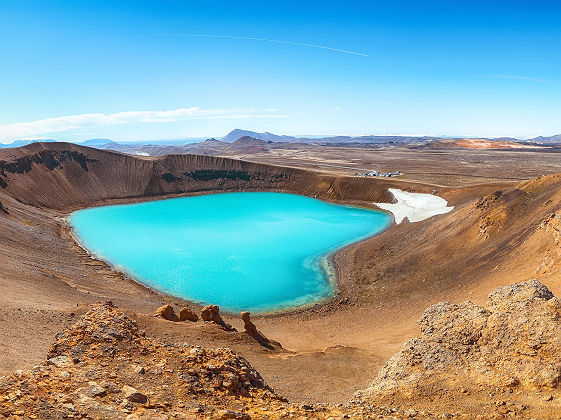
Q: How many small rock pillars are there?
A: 4